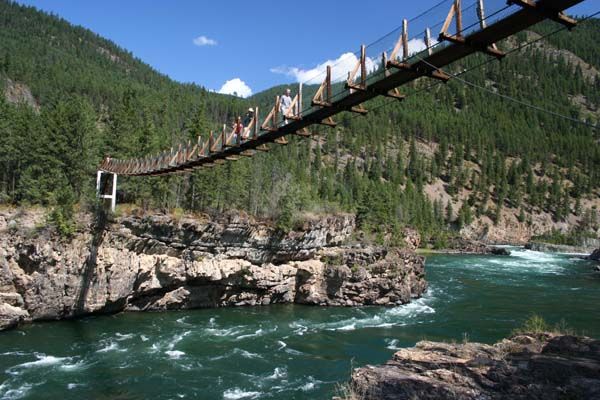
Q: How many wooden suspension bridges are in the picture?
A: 1